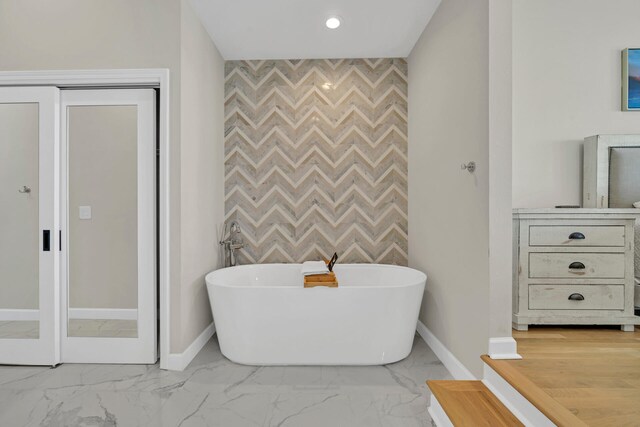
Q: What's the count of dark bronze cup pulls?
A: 3